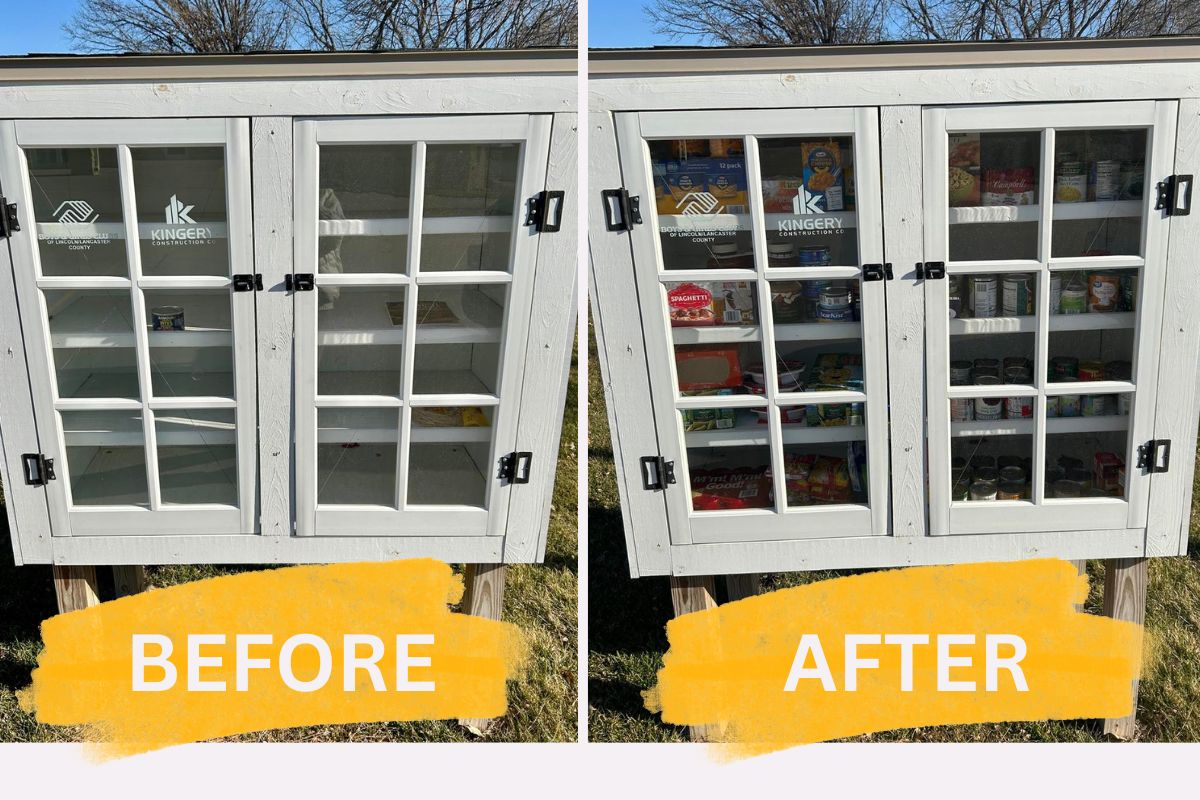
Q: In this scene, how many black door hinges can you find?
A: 8